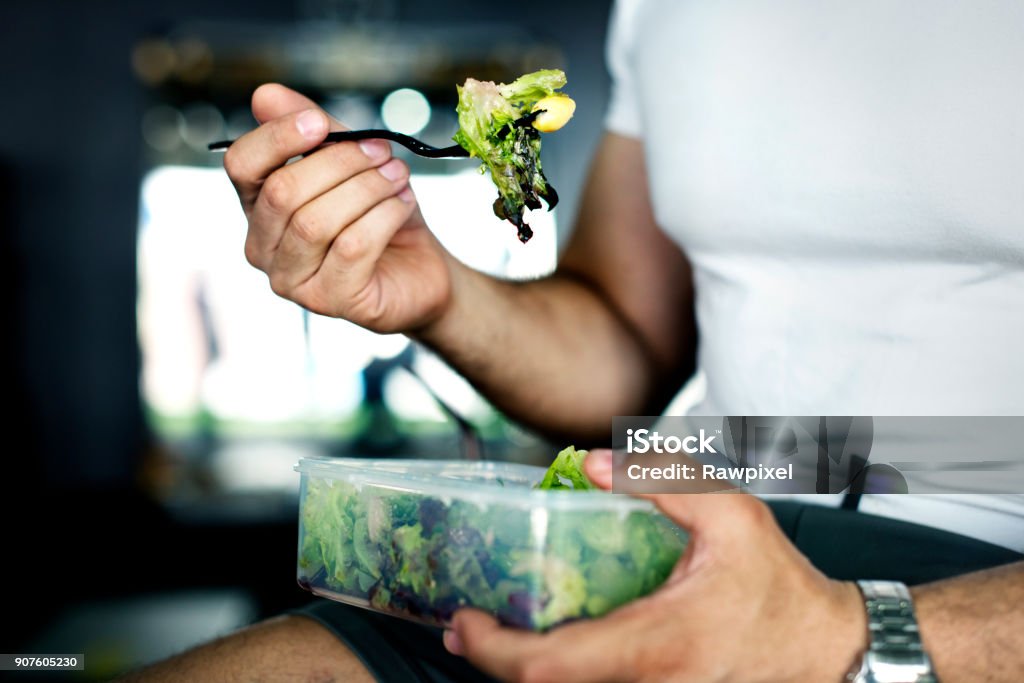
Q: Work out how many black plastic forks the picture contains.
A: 1